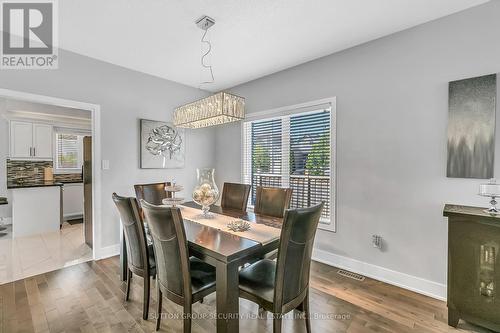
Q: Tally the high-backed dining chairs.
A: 6